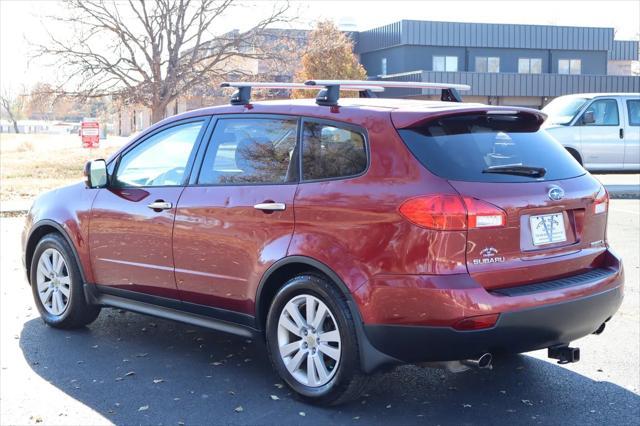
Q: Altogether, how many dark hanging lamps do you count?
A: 0